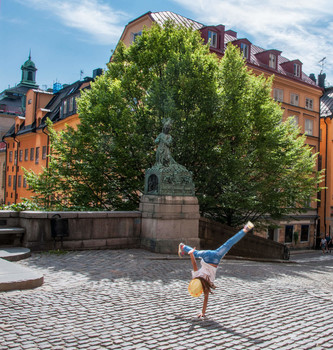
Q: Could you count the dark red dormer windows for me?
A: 4